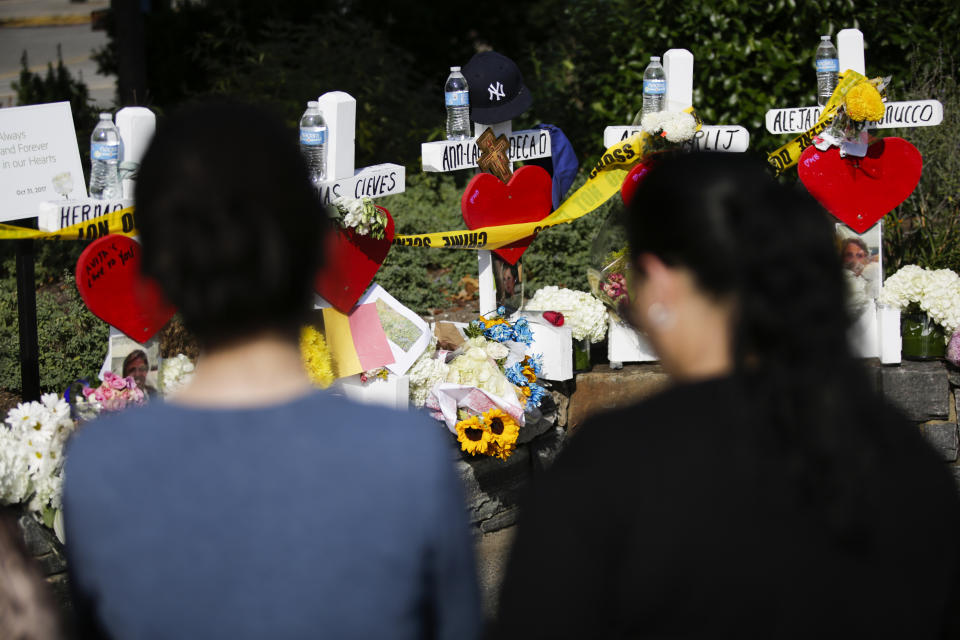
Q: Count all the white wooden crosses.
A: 5